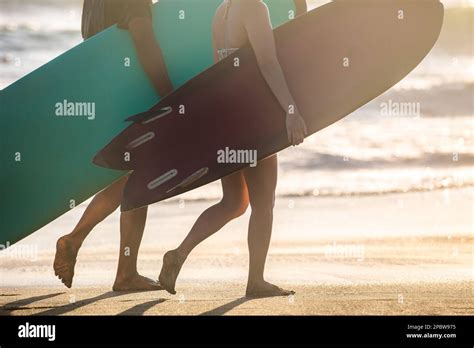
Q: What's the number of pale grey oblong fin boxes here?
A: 4